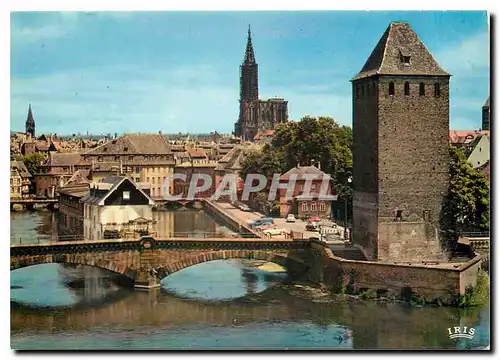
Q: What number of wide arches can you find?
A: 2